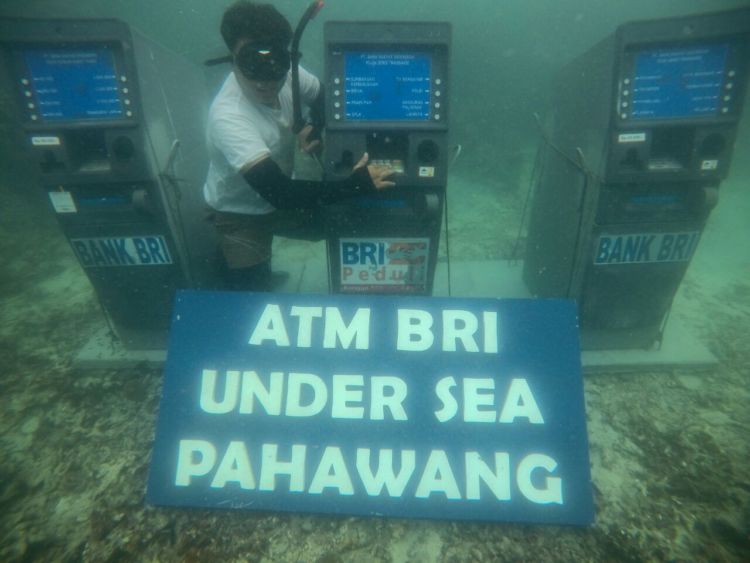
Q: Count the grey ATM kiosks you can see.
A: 3